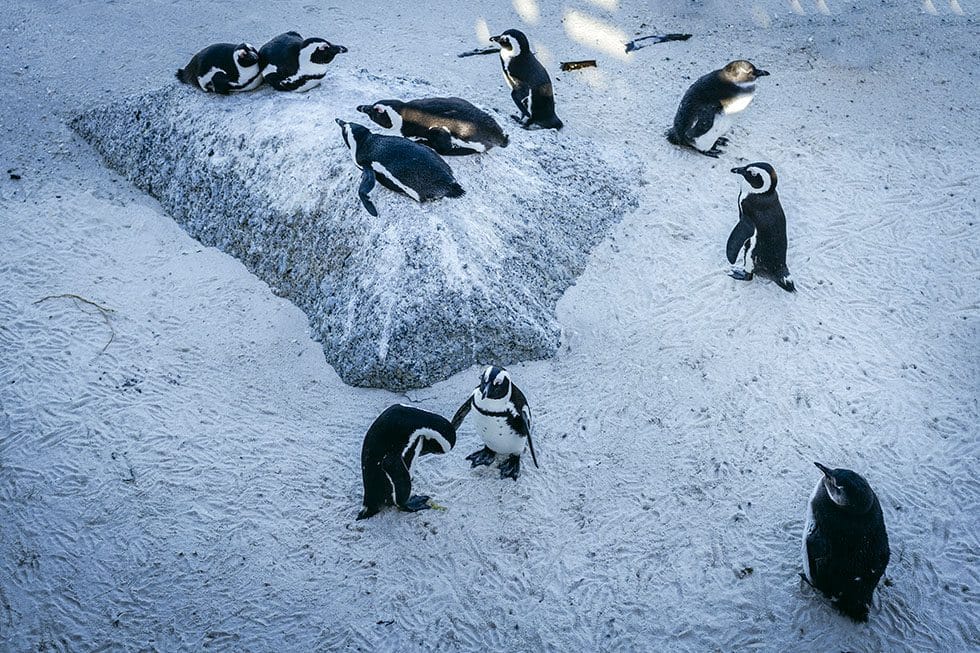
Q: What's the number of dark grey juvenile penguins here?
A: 2